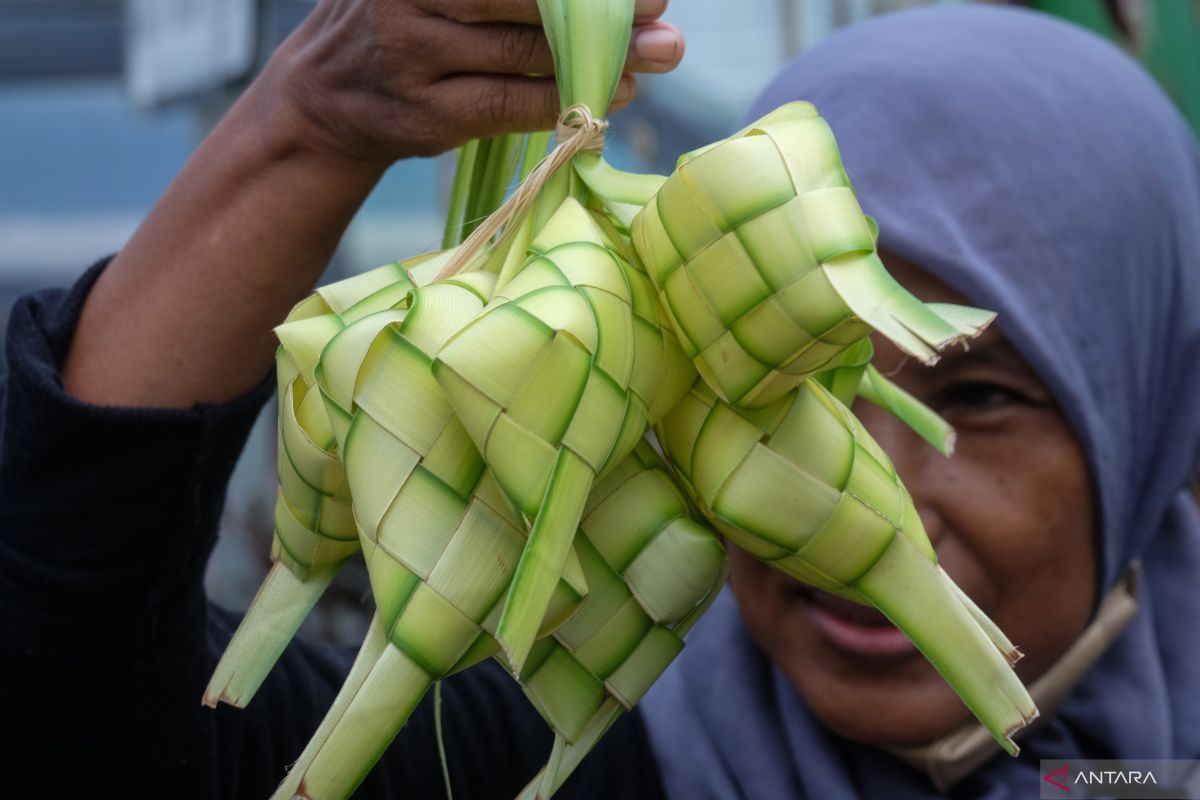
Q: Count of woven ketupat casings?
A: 6